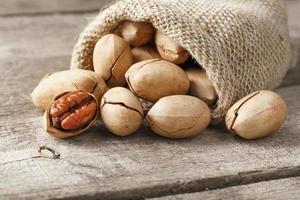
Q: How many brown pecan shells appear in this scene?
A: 11